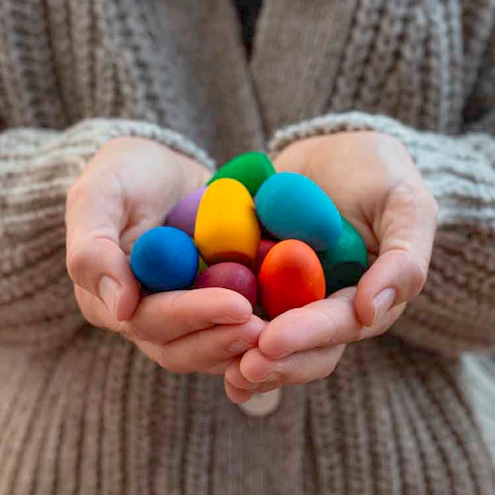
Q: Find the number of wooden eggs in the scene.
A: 10